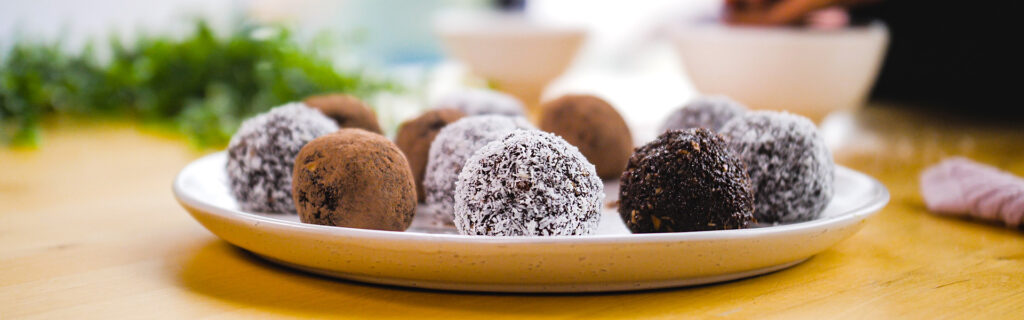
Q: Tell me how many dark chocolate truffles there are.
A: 1